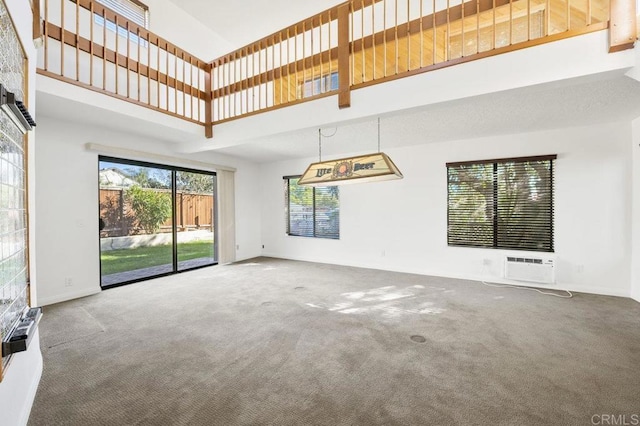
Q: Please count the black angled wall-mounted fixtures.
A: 2